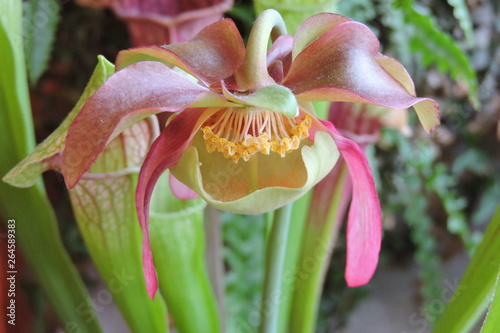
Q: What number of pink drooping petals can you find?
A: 2